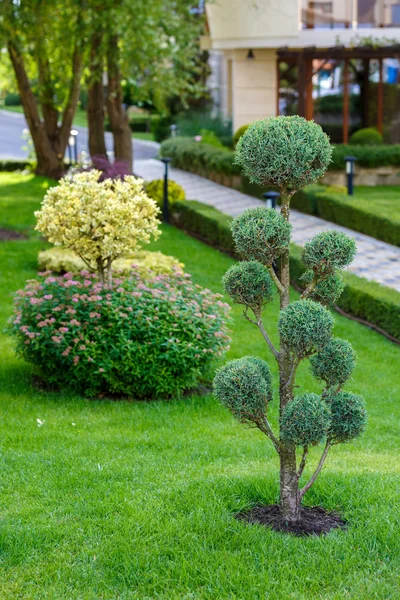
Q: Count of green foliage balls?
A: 10